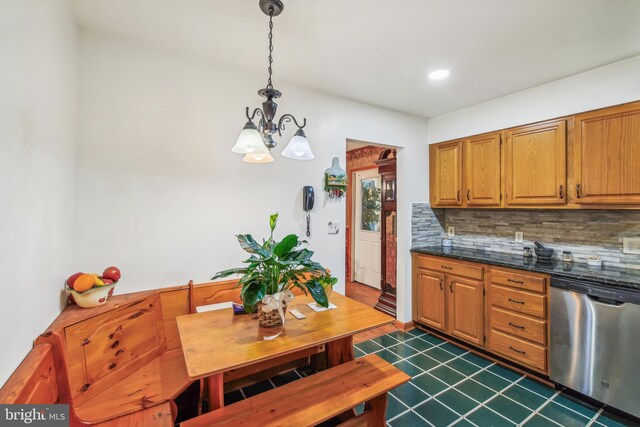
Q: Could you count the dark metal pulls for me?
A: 11